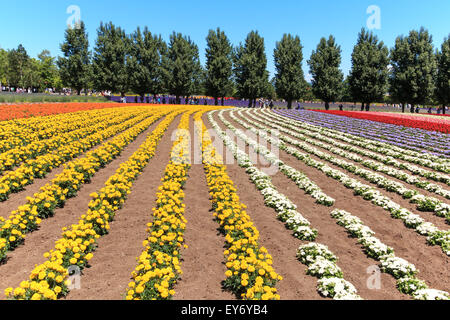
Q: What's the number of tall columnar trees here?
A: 11